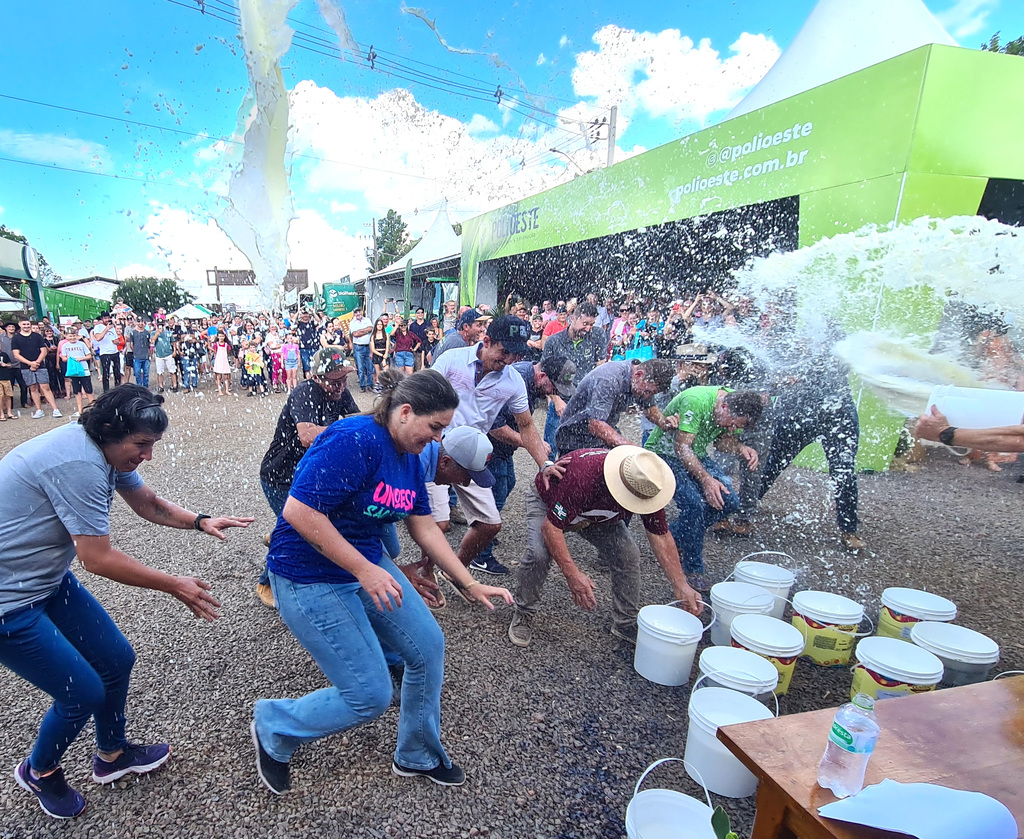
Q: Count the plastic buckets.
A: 12